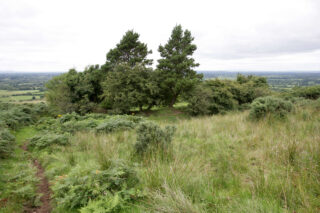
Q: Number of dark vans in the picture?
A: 0